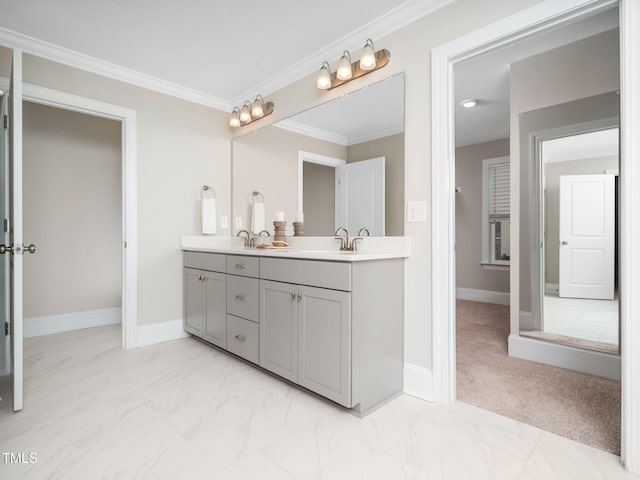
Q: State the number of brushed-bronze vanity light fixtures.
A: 2